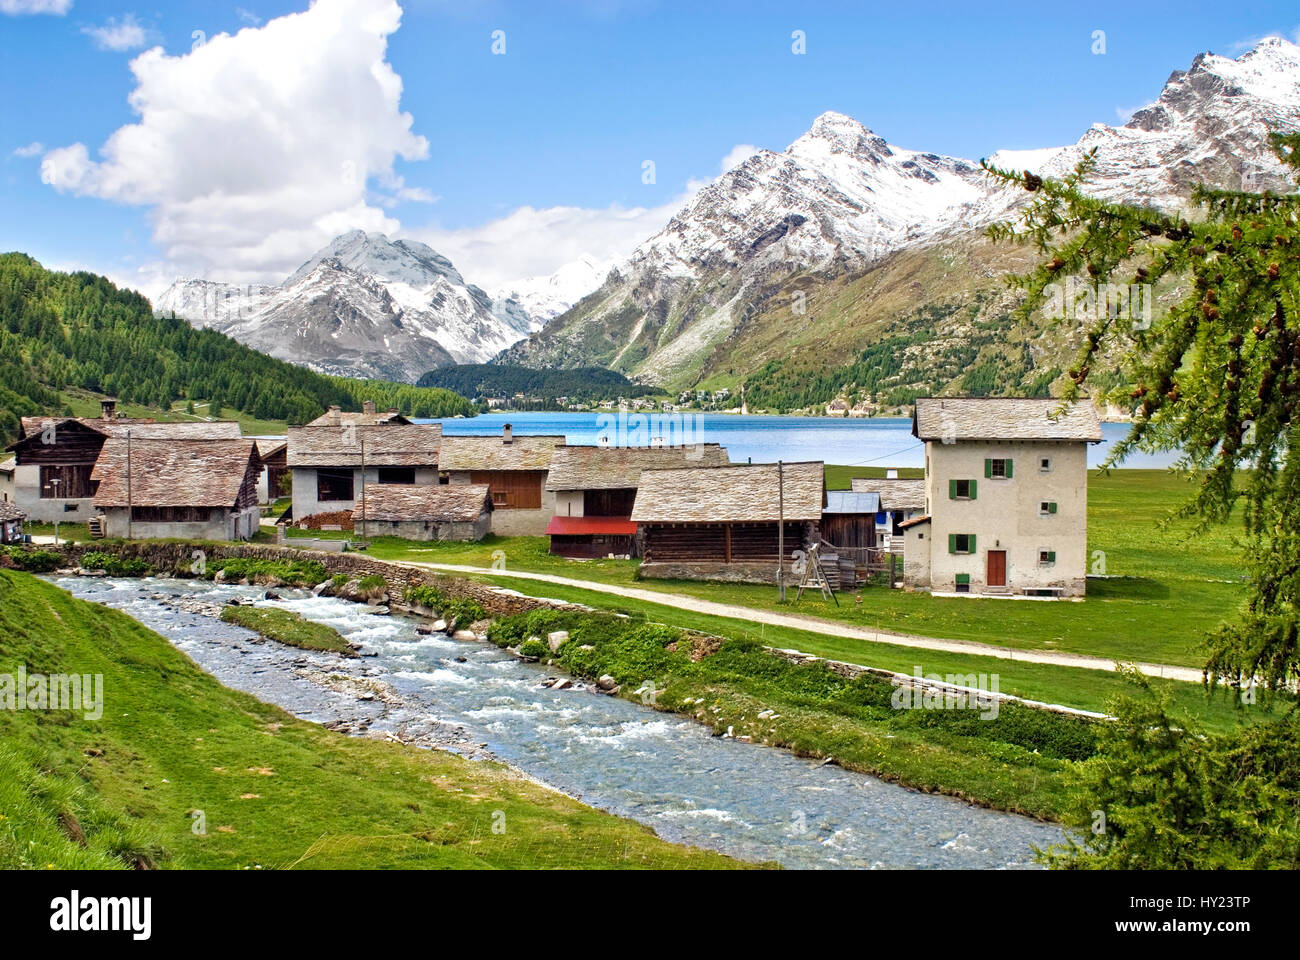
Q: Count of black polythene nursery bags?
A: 0